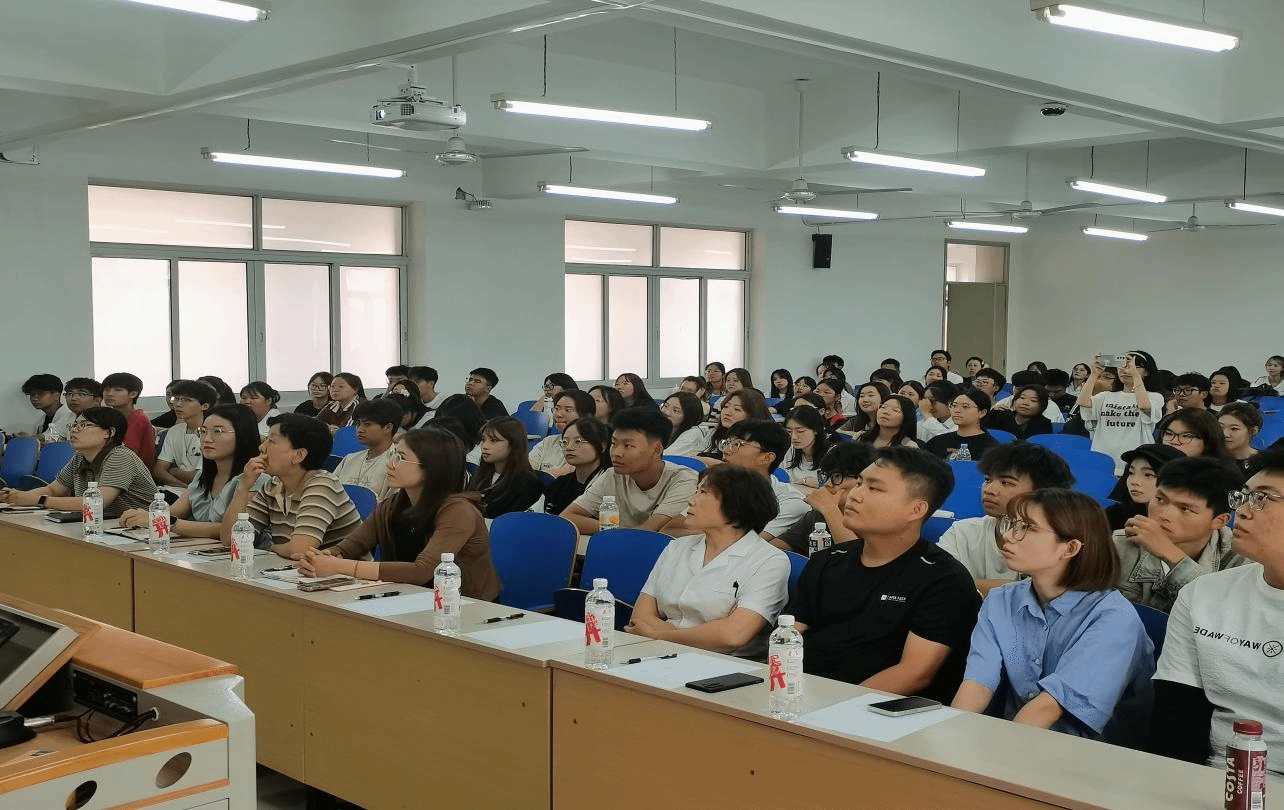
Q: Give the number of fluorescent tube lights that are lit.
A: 11